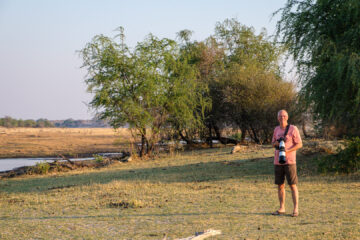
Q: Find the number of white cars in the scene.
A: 0